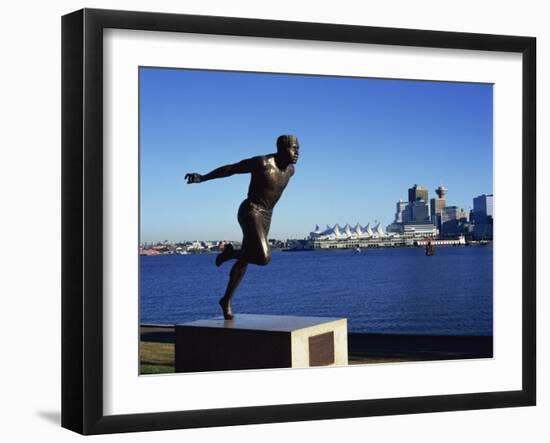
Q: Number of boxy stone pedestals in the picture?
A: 1